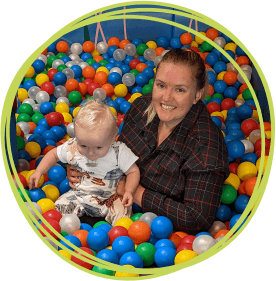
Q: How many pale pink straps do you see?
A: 5